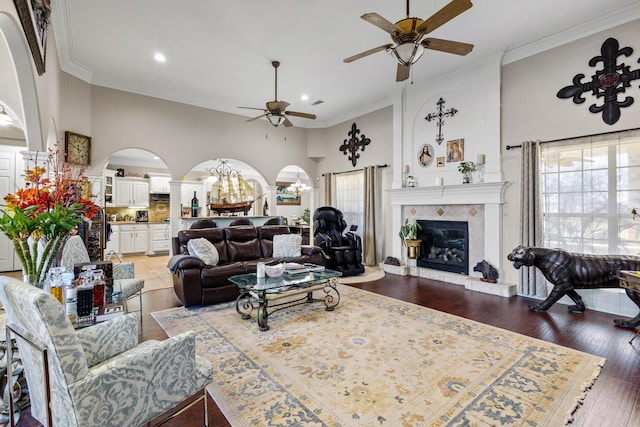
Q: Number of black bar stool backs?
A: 3